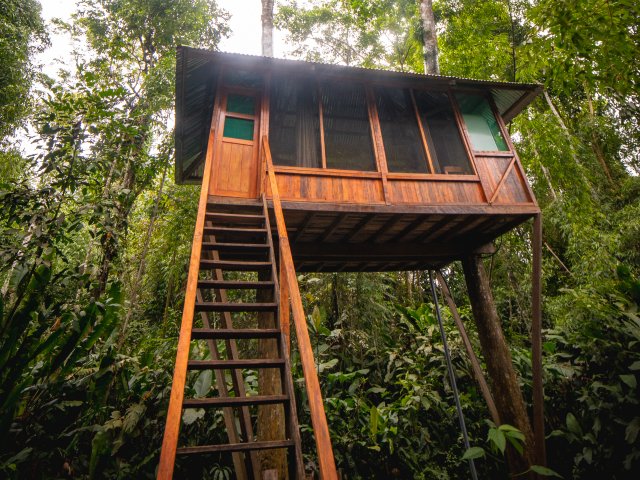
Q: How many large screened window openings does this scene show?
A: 4